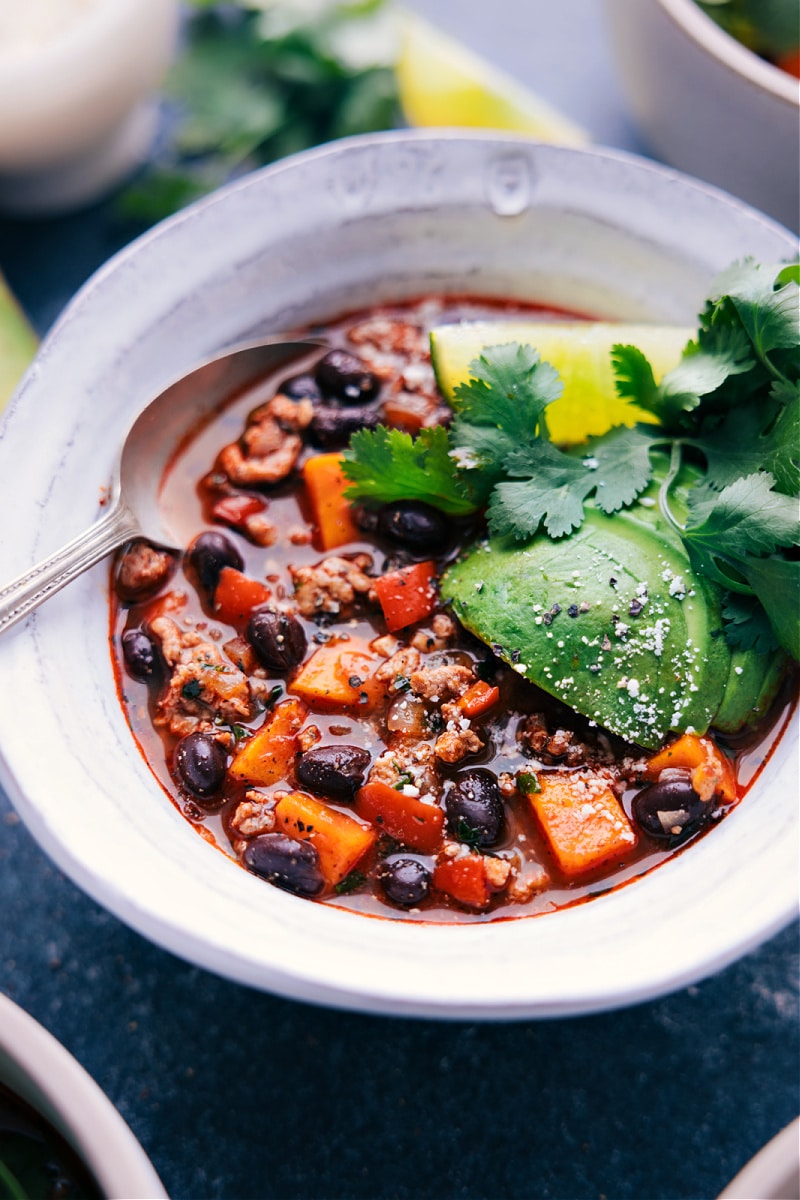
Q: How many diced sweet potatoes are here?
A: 6